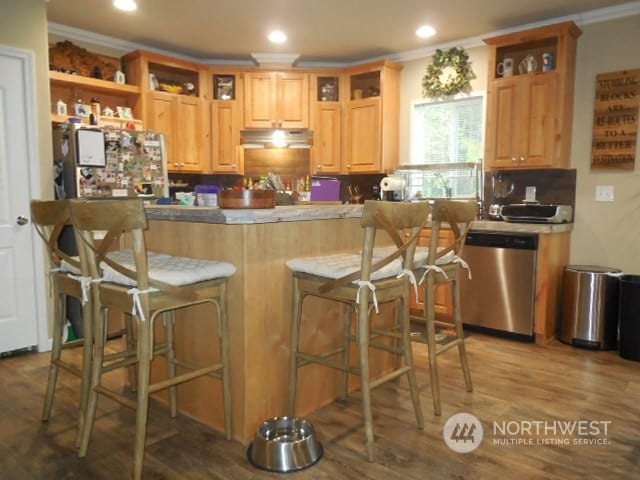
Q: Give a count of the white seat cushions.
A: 4